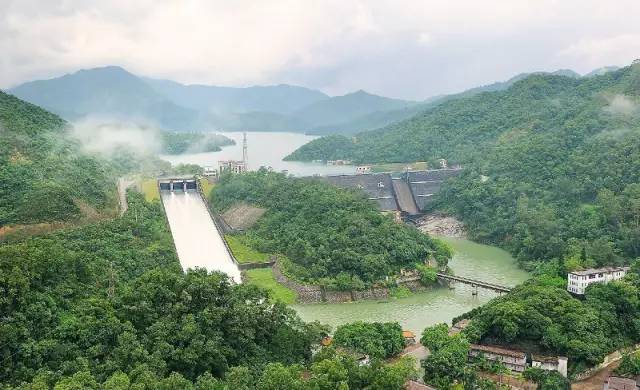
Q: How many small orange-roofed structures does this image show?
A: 2